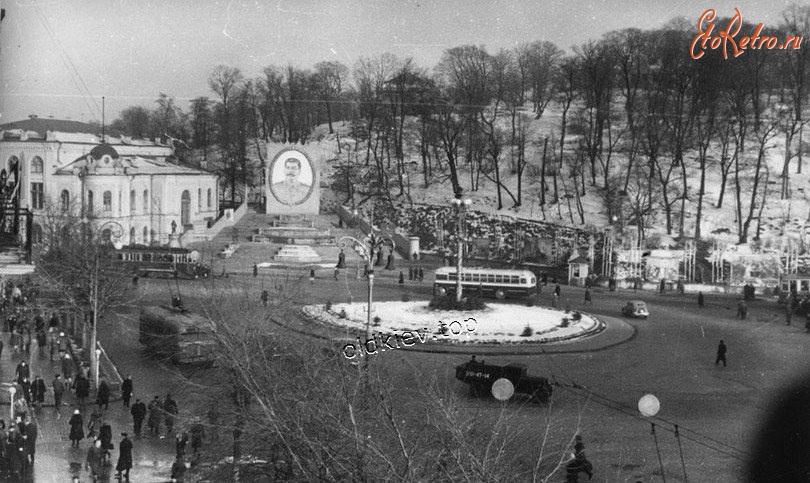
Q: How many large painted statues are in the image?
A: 1